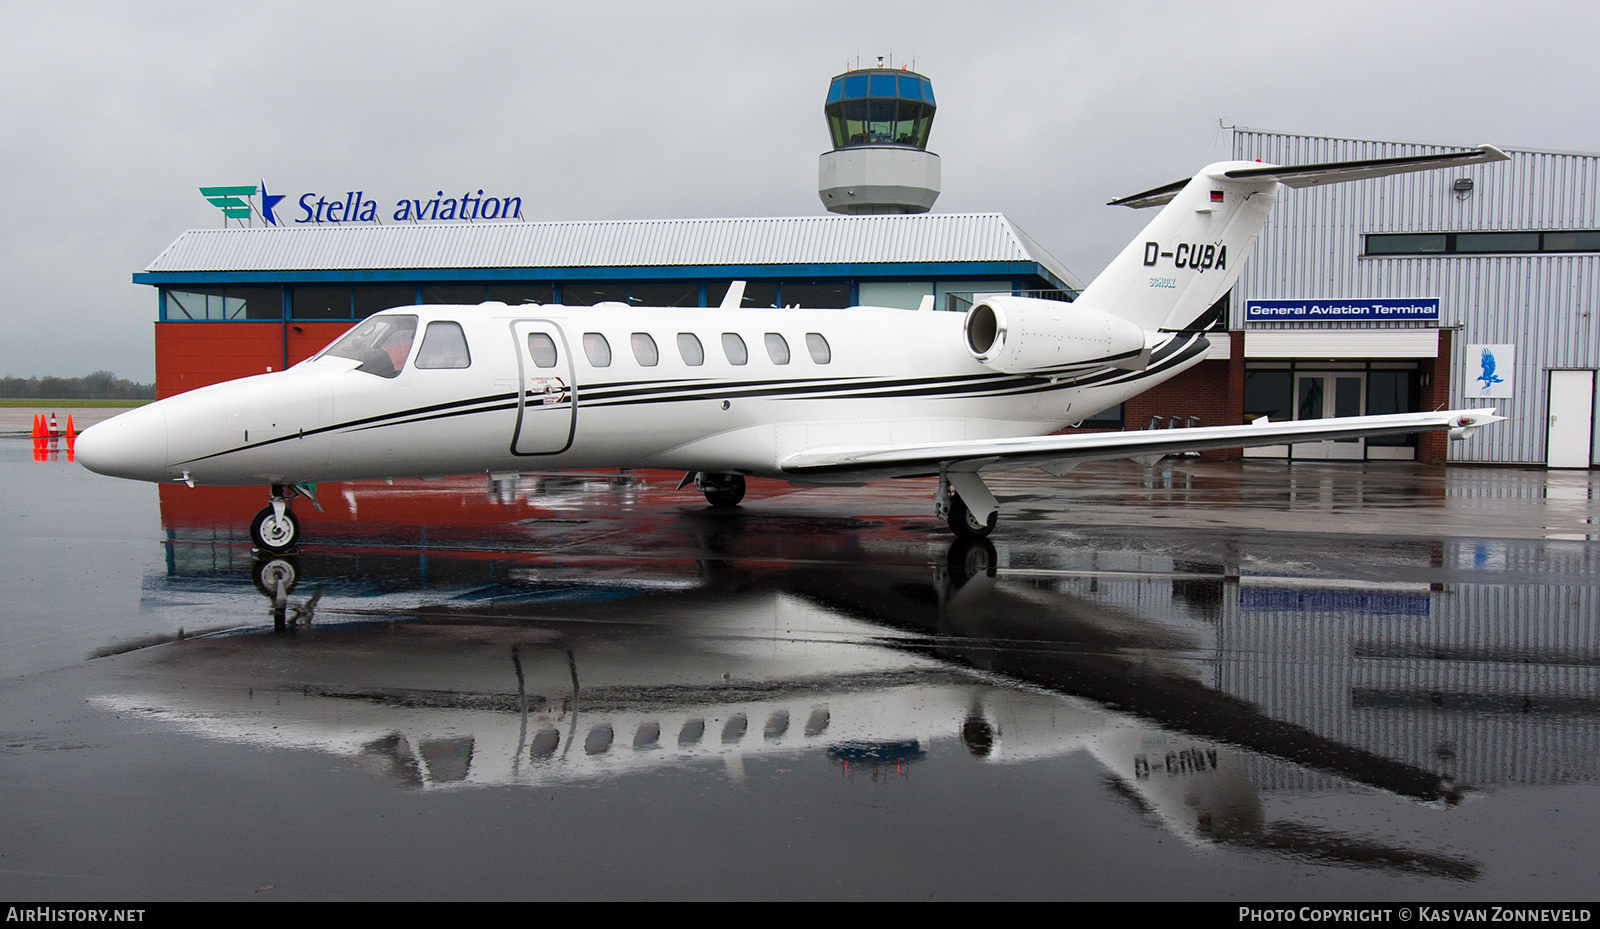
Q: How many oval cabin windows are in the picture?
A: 7